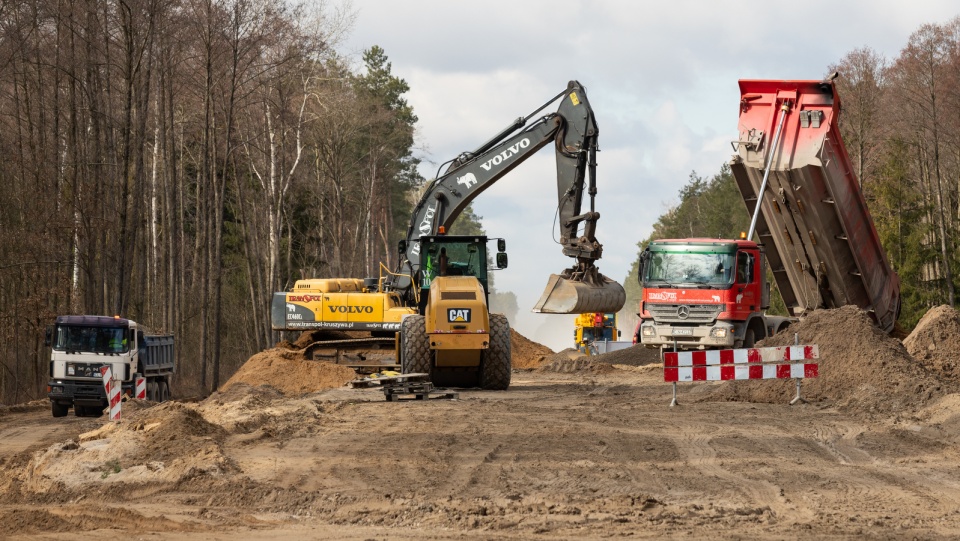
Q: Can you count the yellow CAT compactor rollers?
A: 1